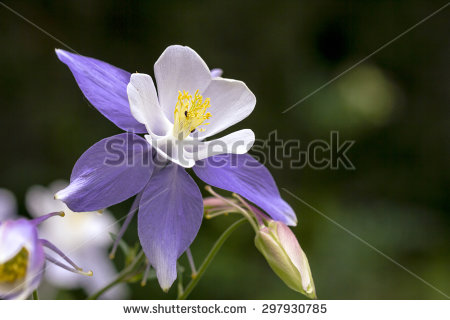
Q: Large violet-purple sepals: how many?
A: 4